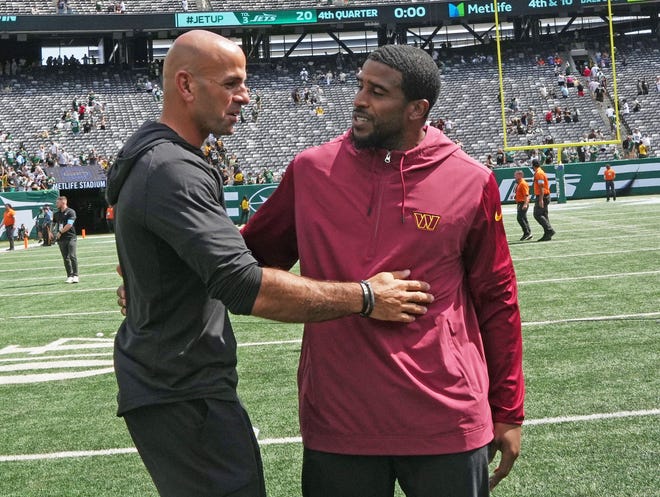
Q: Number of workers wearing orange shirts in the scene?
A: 5